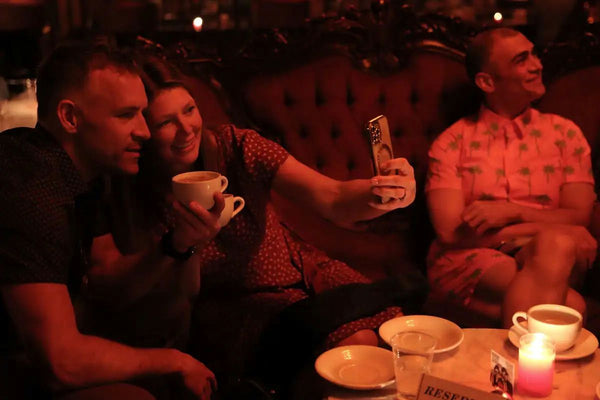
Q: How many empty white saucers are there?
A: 2